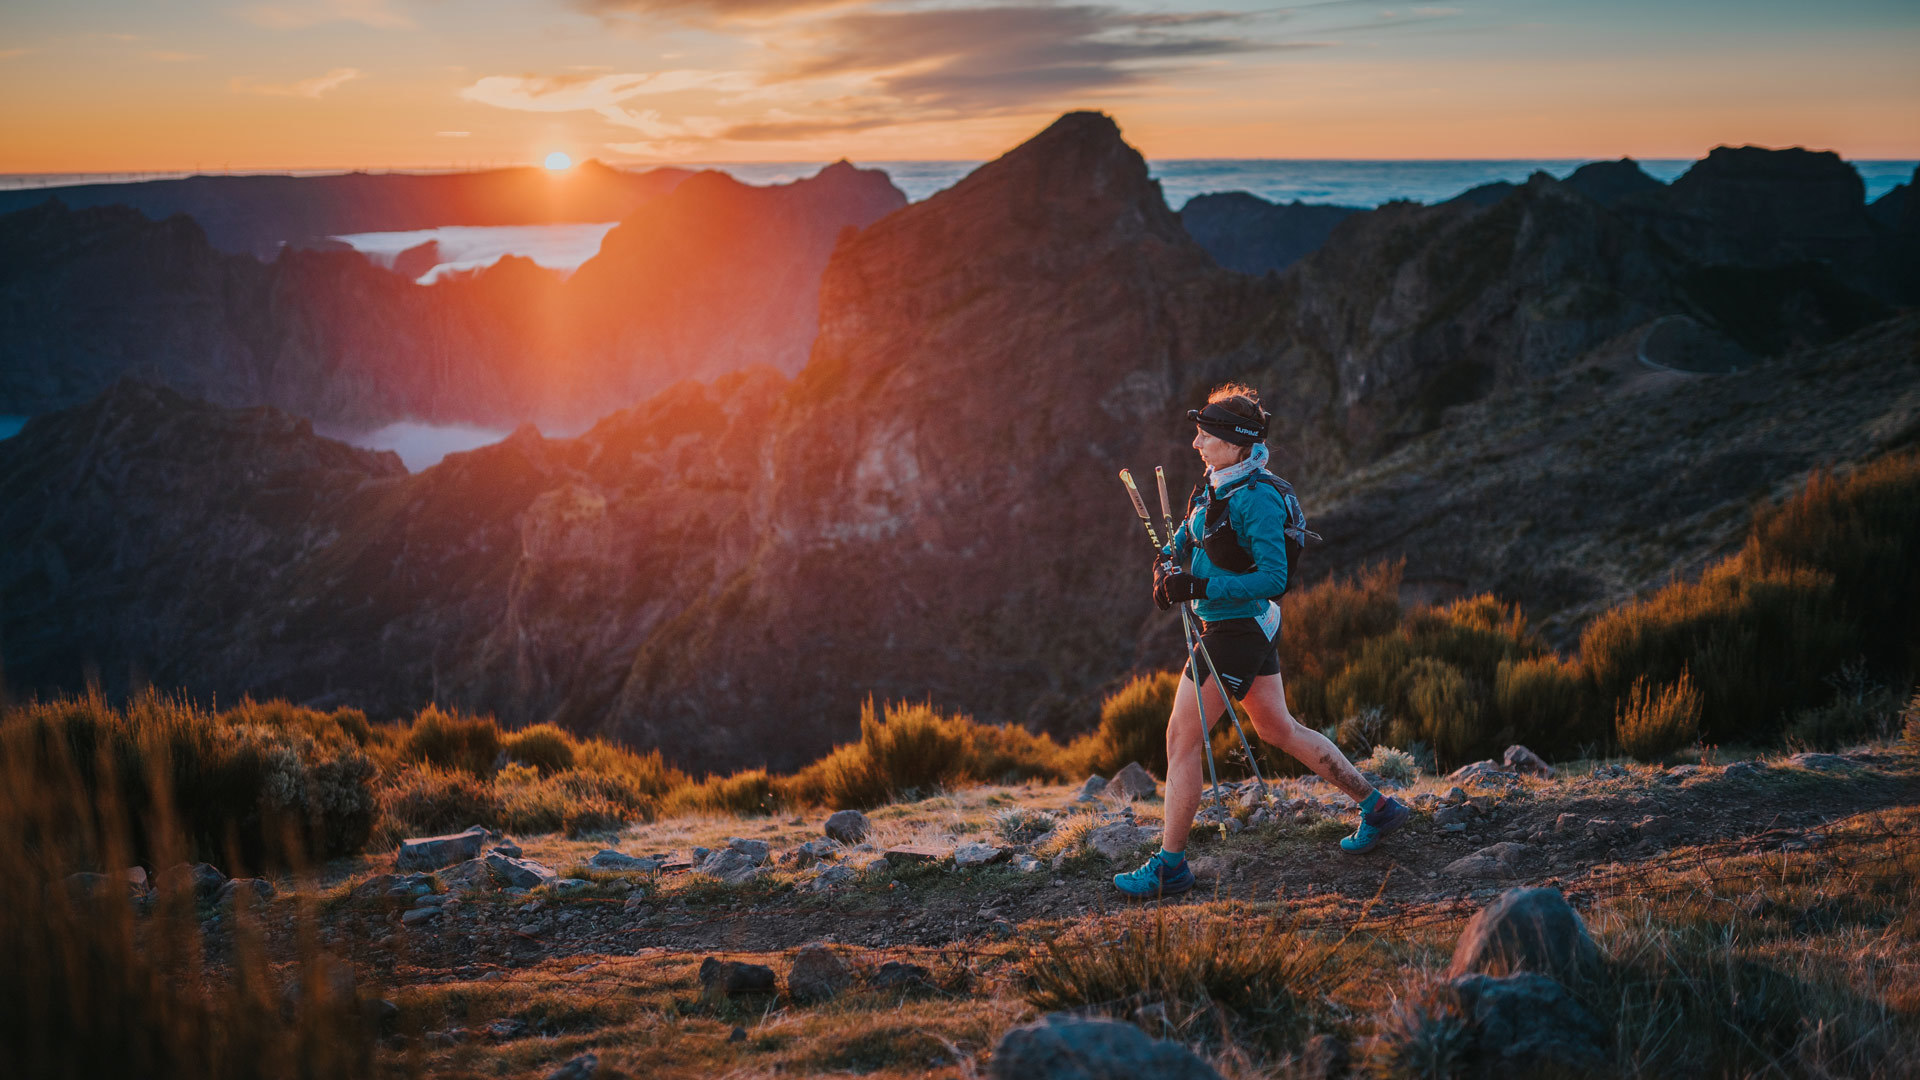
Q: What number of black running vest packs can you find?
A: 1